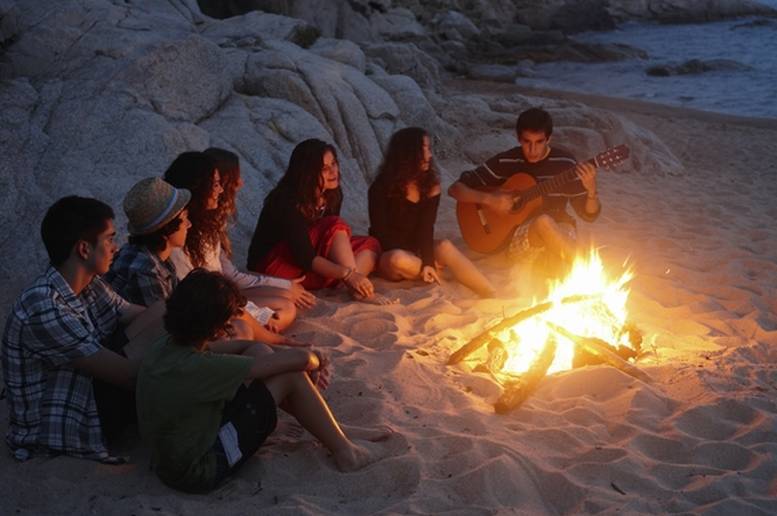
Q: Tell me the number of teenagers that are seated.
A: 8